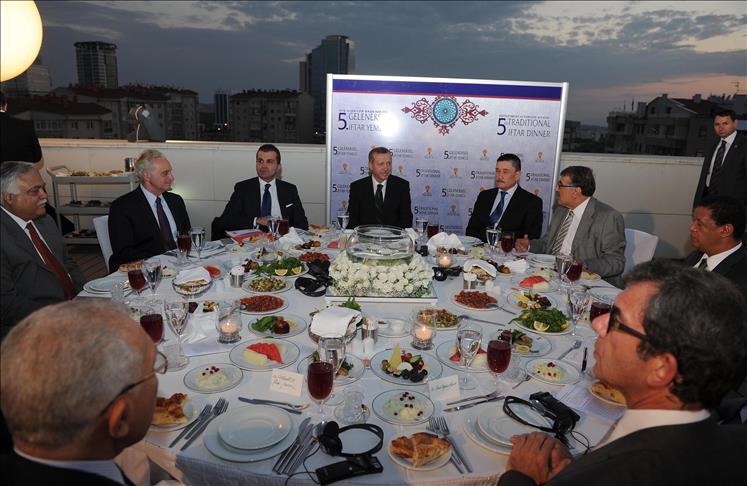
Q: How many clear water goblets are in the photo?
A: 11